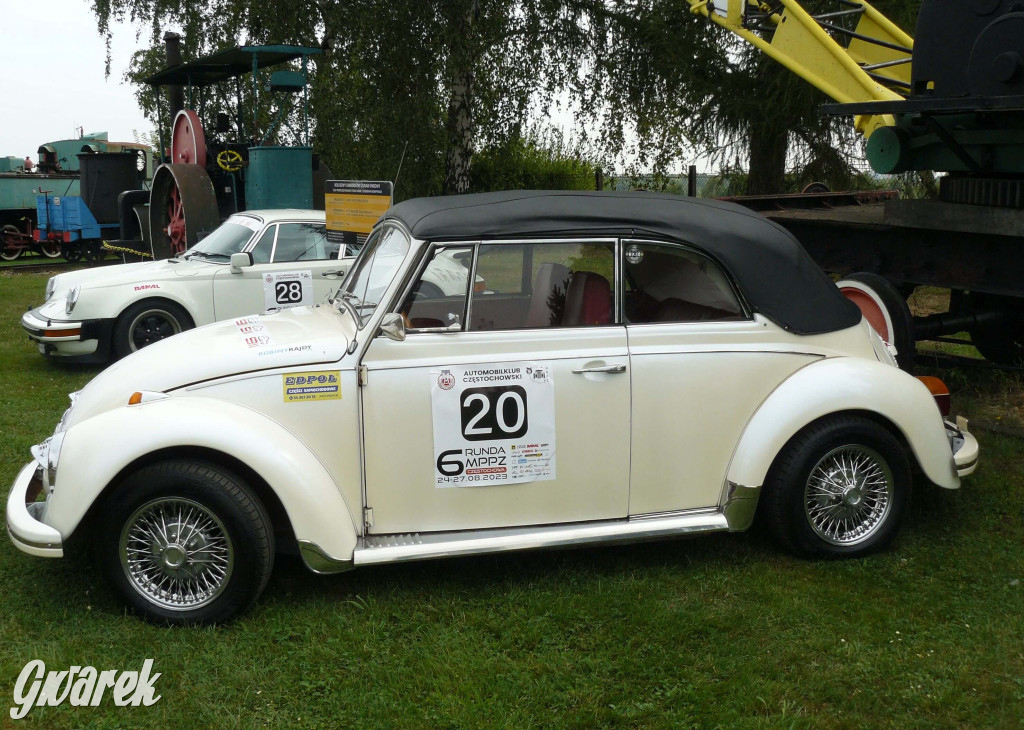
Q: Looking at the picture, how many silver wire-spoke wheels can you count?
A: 2